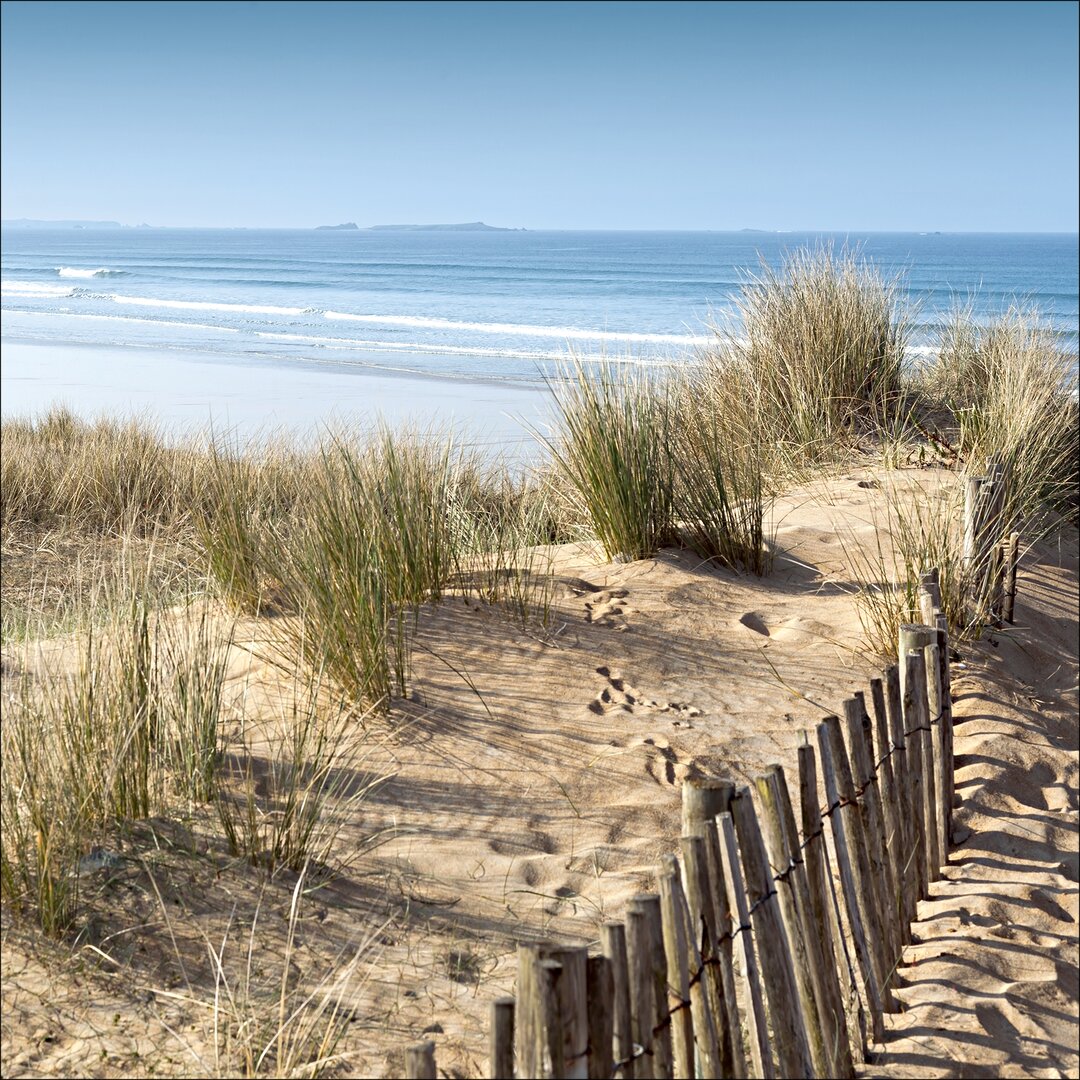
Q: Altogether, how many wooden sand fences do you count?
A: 1